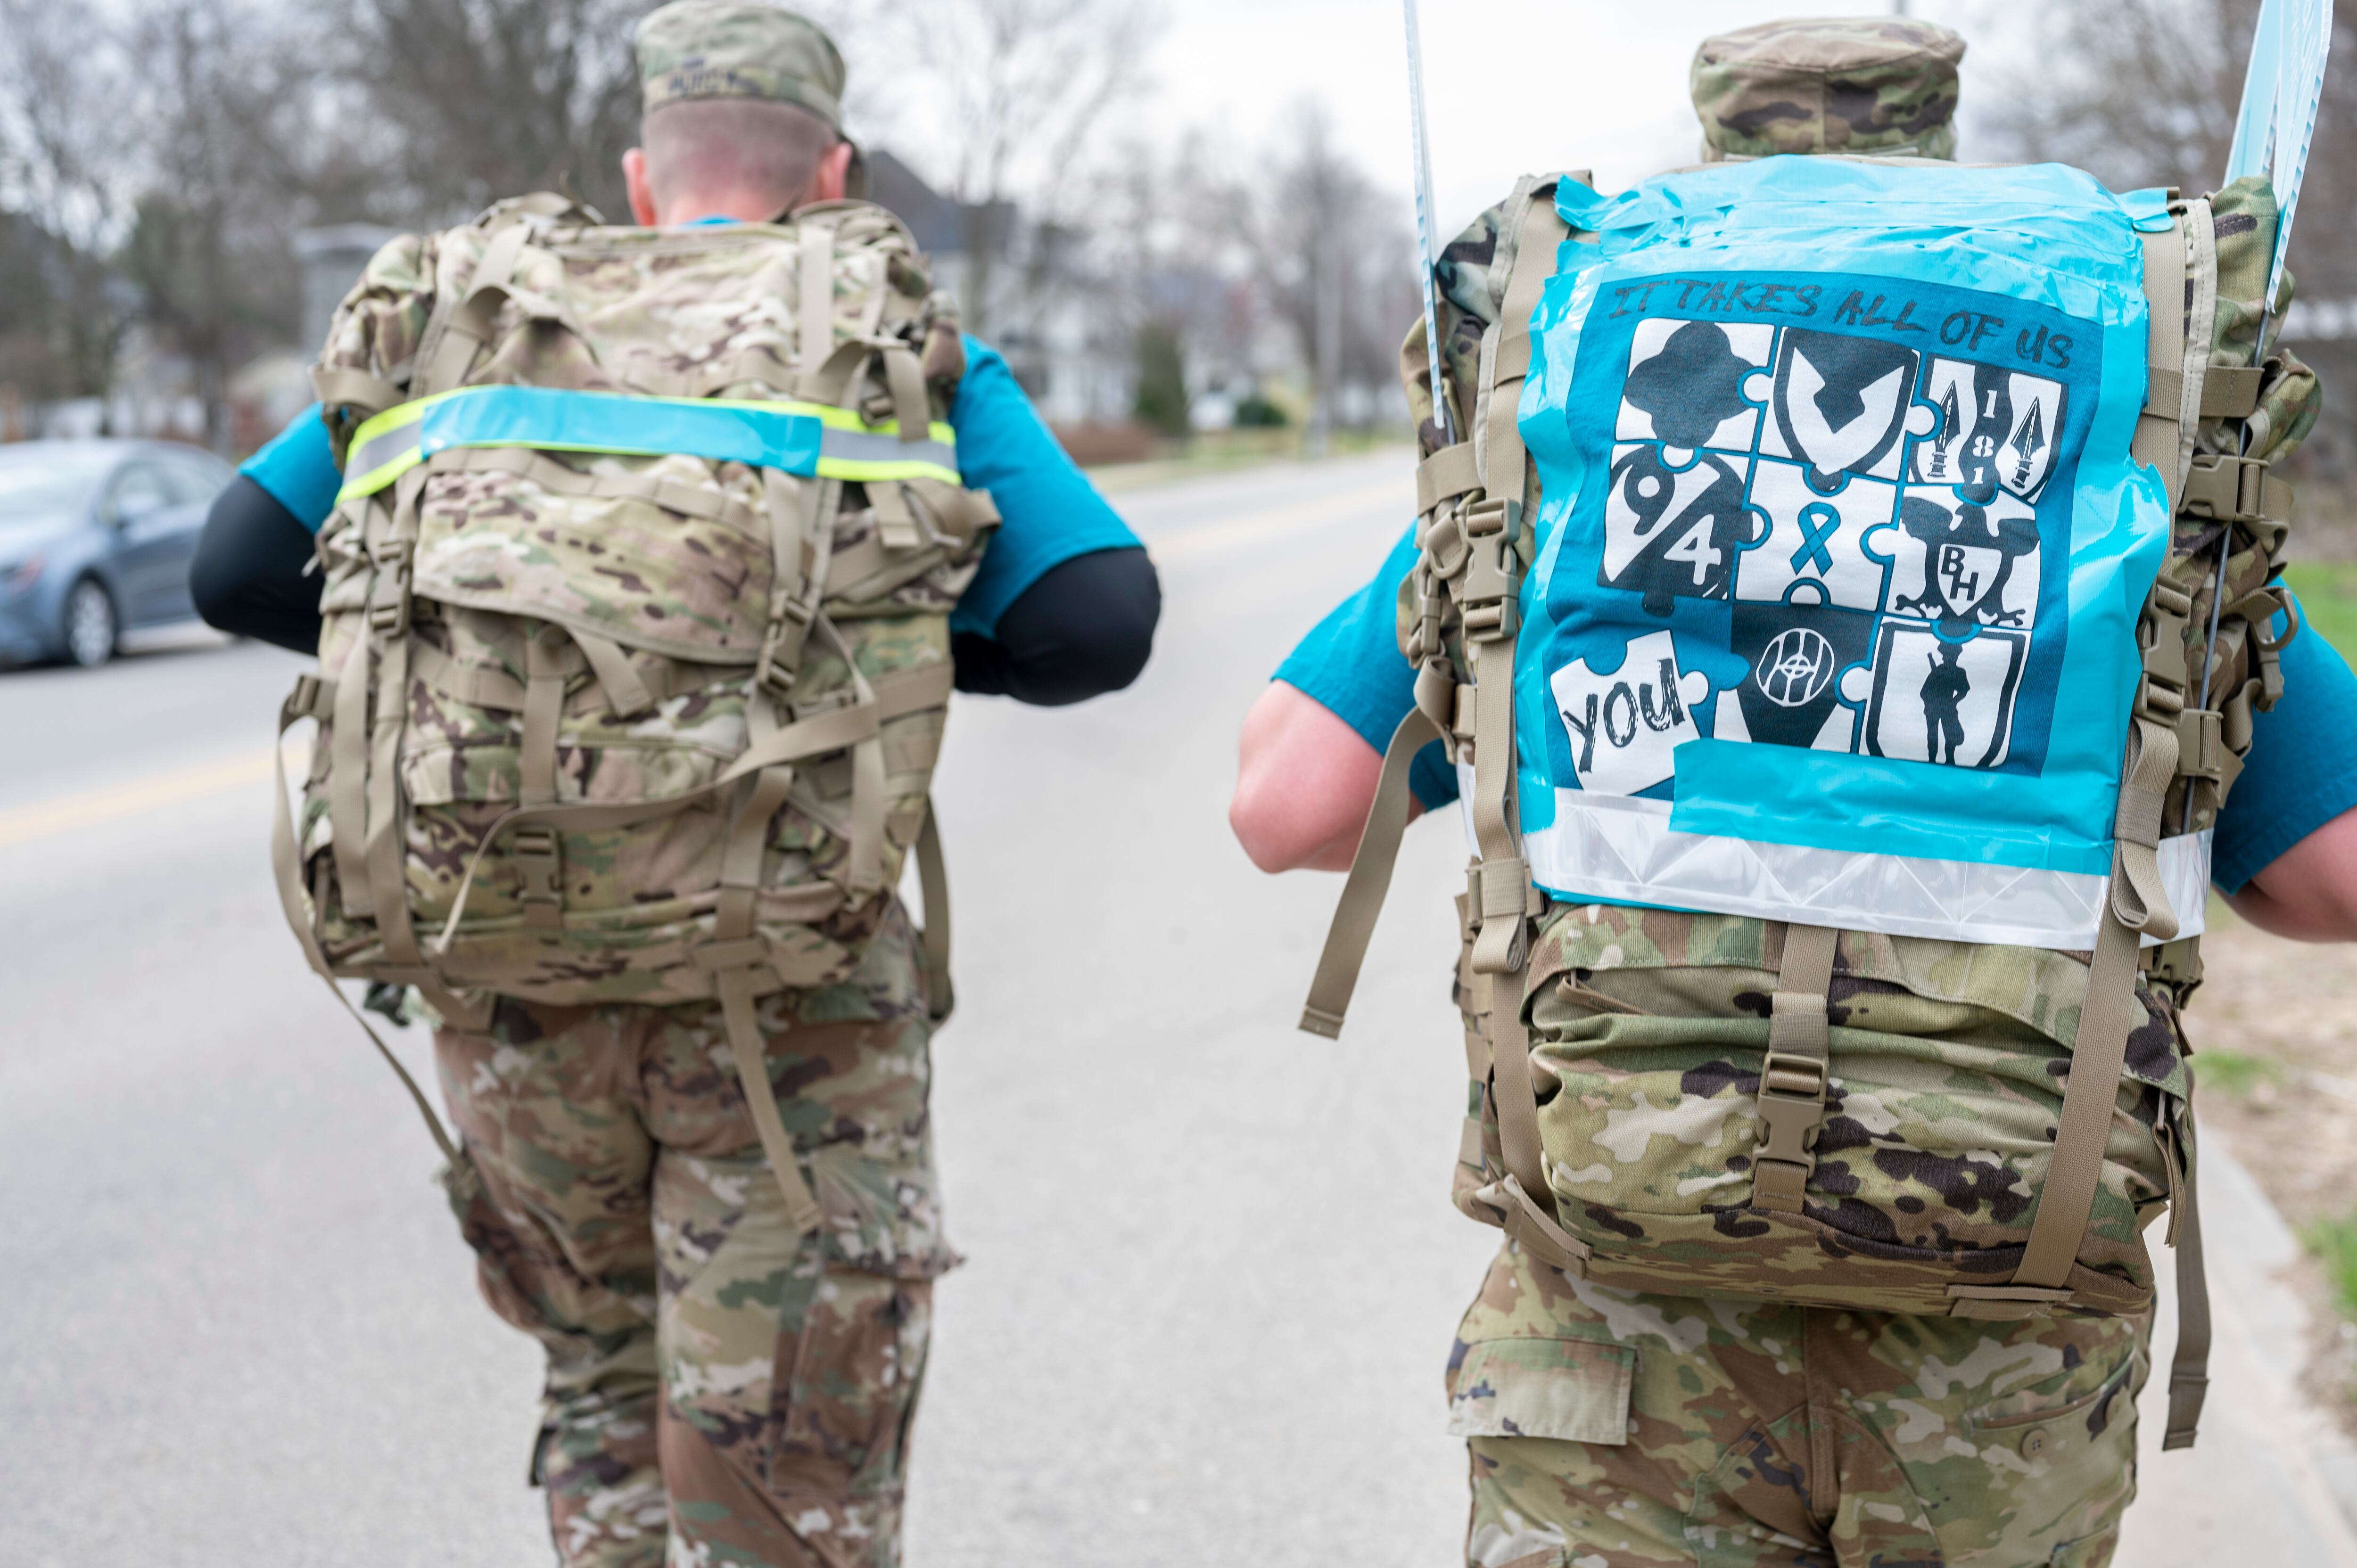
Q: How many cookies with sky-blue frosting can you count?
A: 0